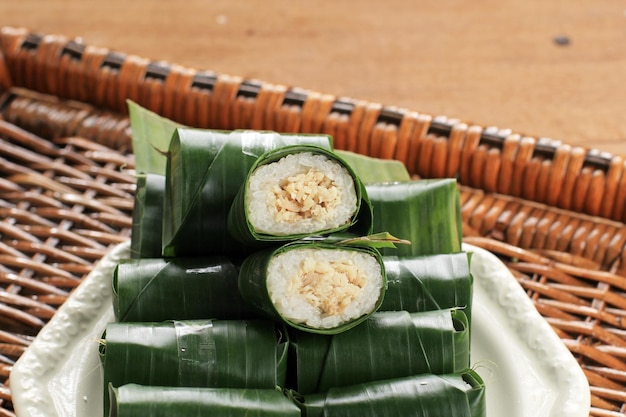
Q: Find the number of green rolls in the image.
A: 11